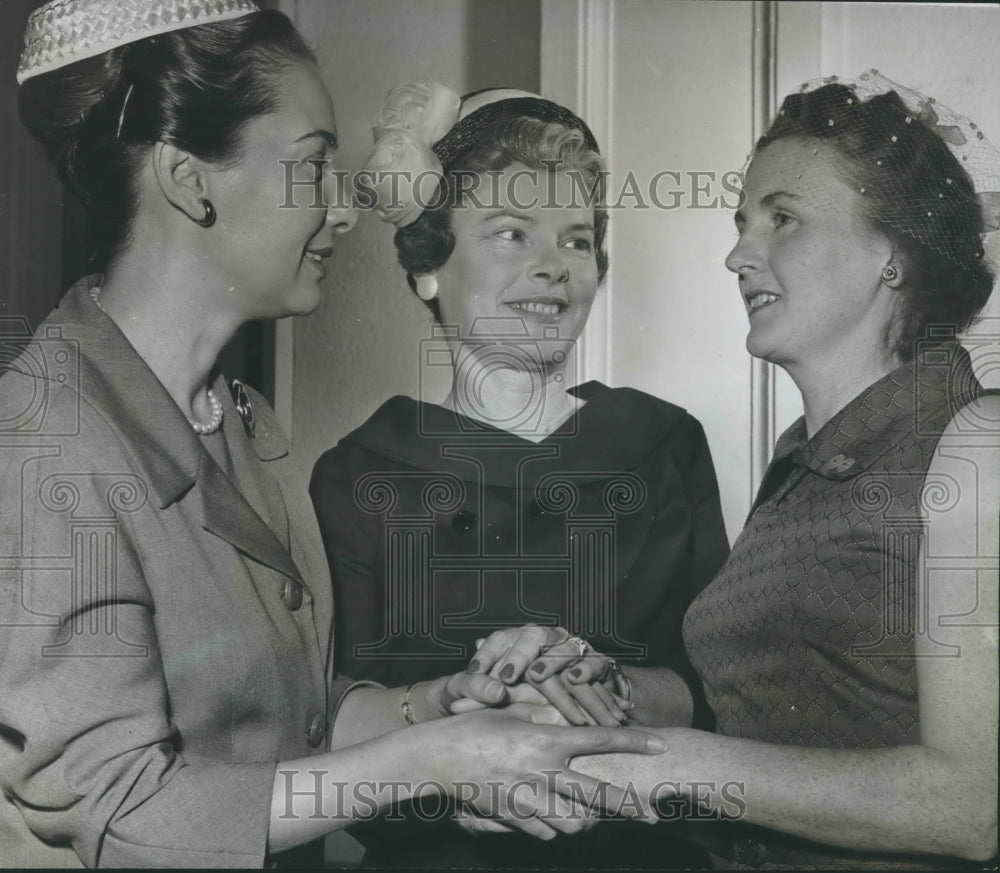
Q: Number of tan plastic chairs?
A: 0